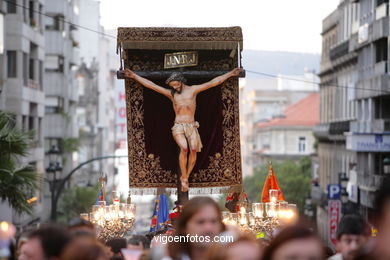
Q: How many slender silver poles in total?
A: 2